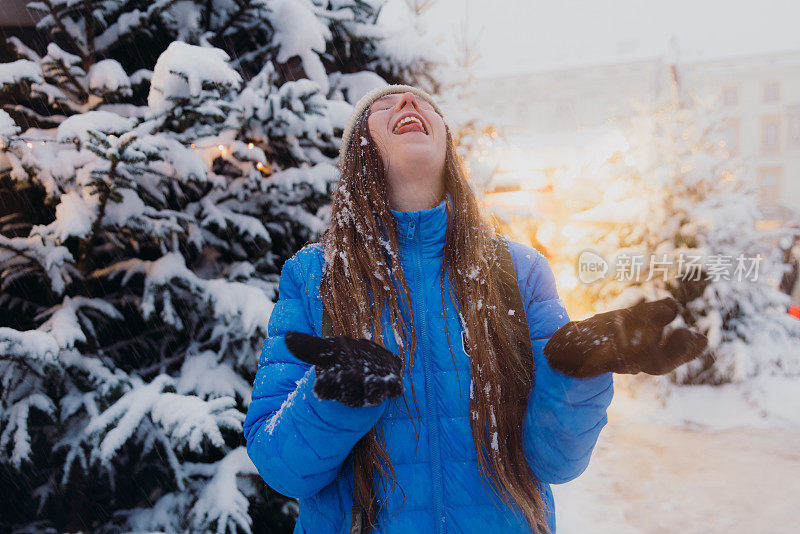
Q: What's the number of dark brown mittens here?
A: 2